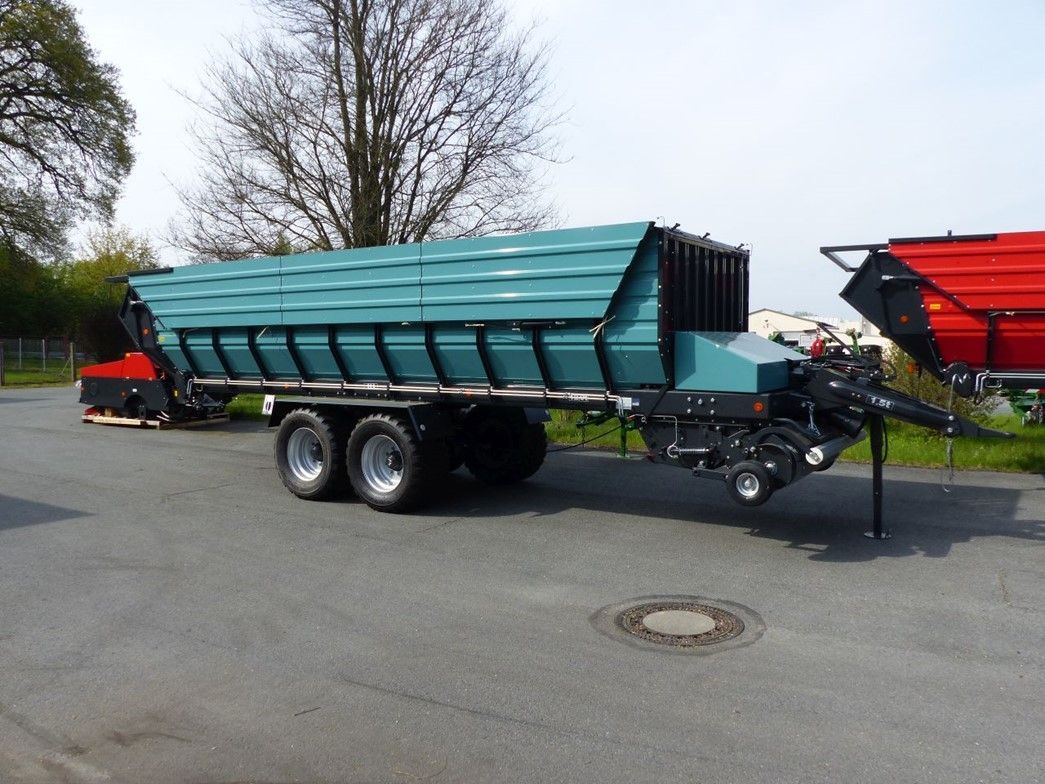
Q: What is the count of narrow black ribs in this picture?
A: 10